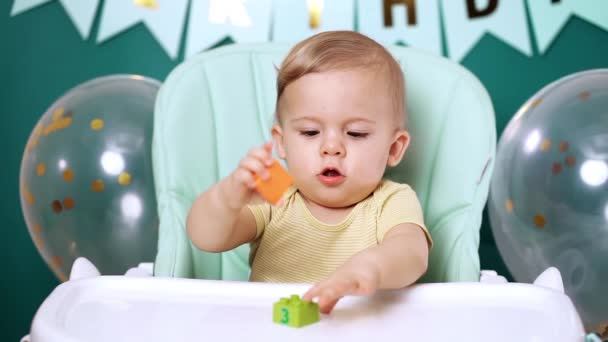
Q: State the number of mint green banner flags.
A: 7